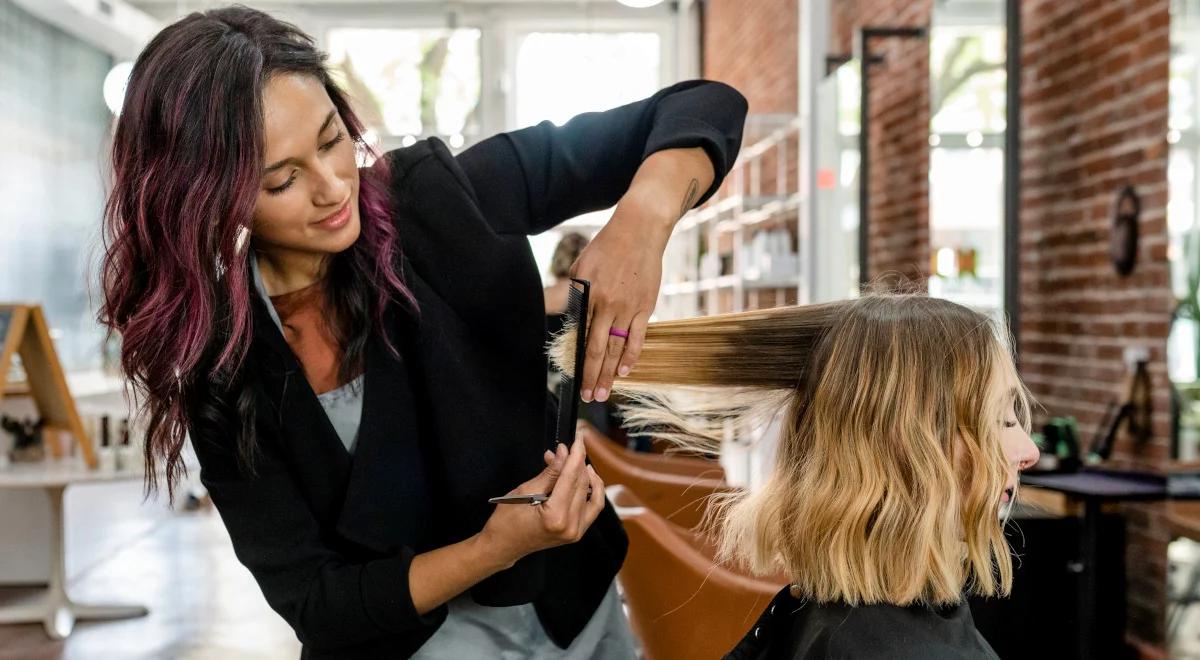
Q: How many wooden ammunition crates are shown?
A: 0